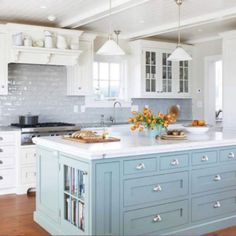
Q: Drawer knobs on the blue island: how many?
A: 8